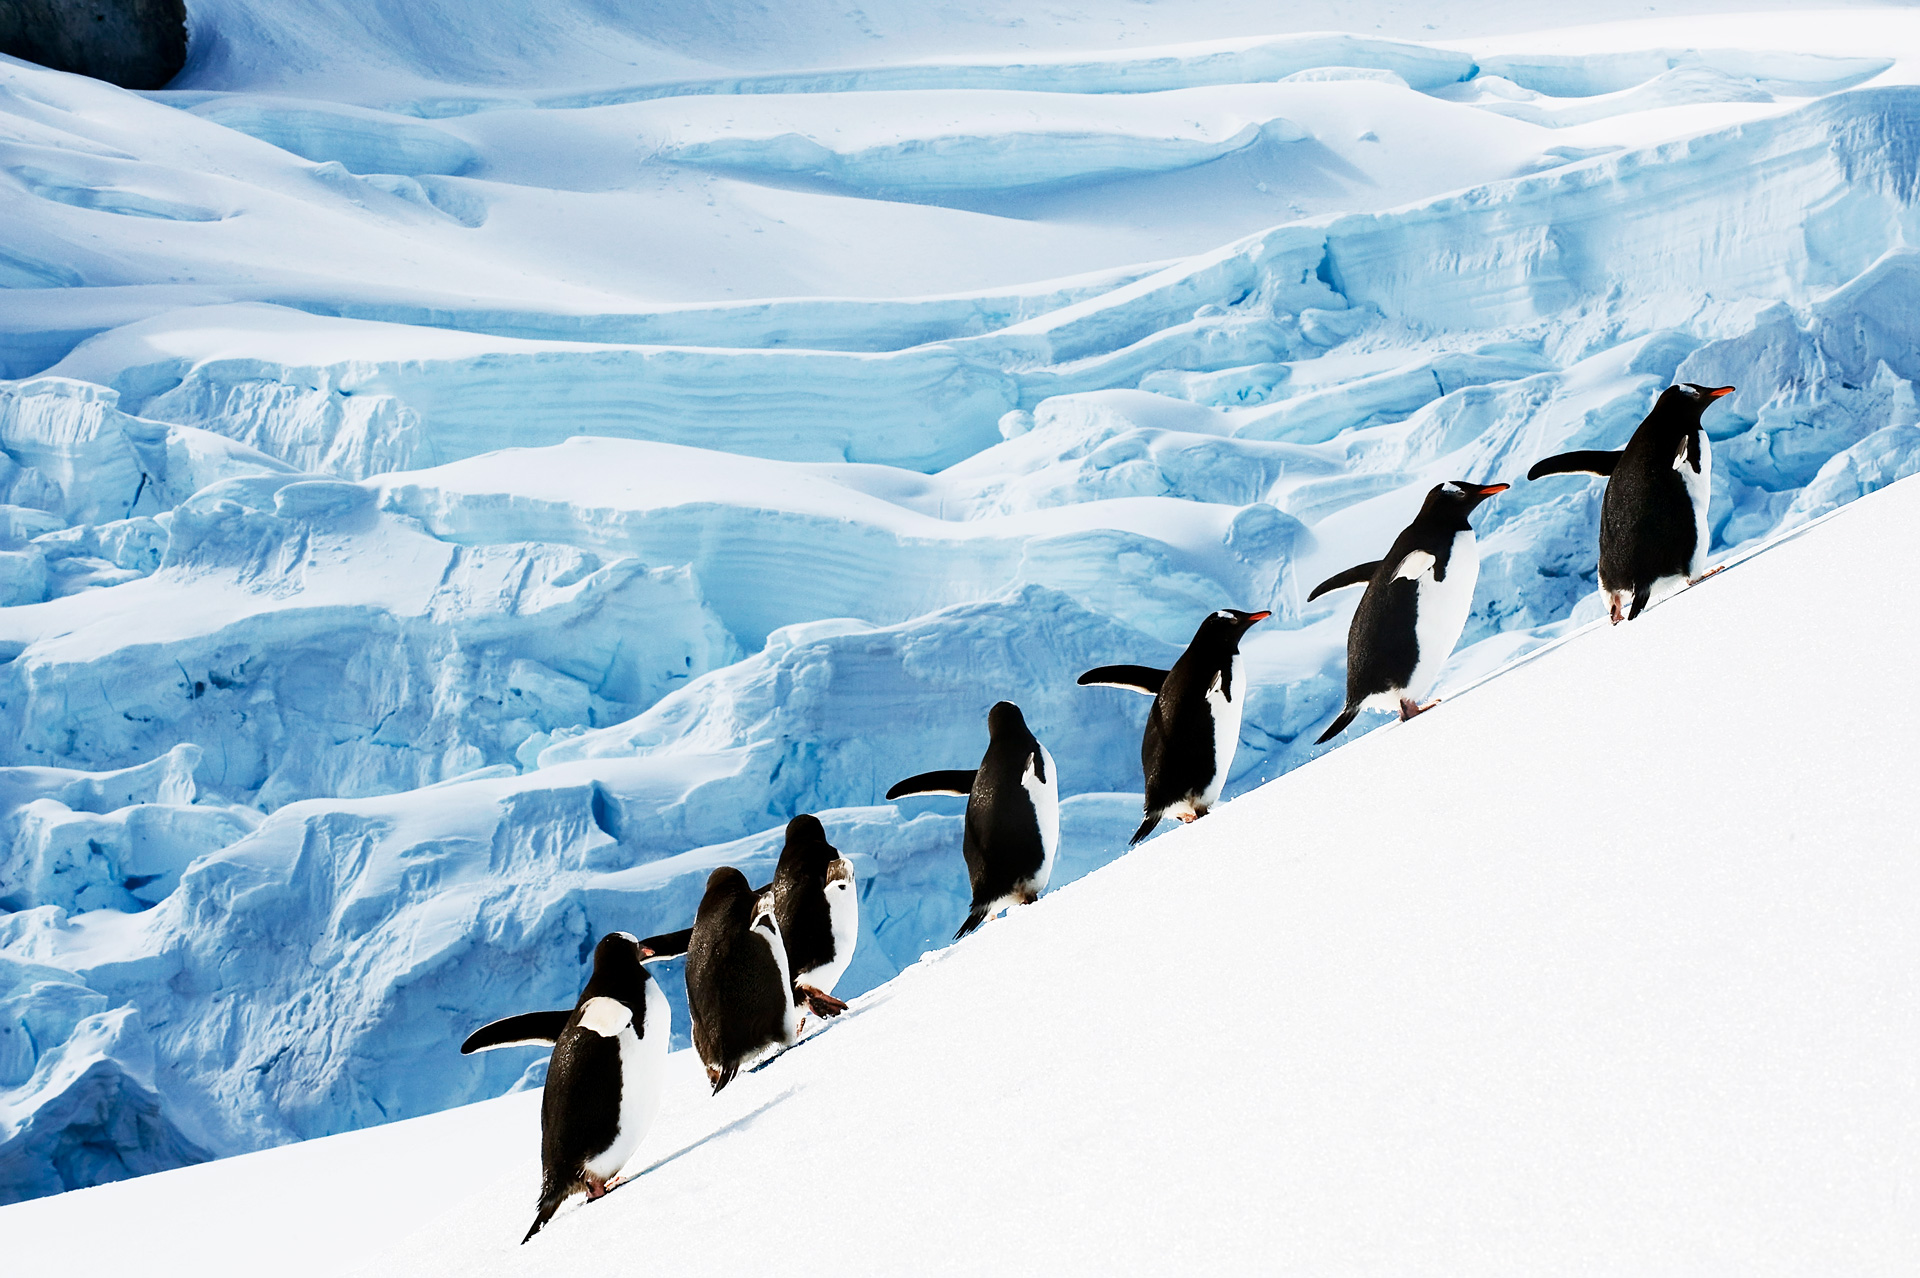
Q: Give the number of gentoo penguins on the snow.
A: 7